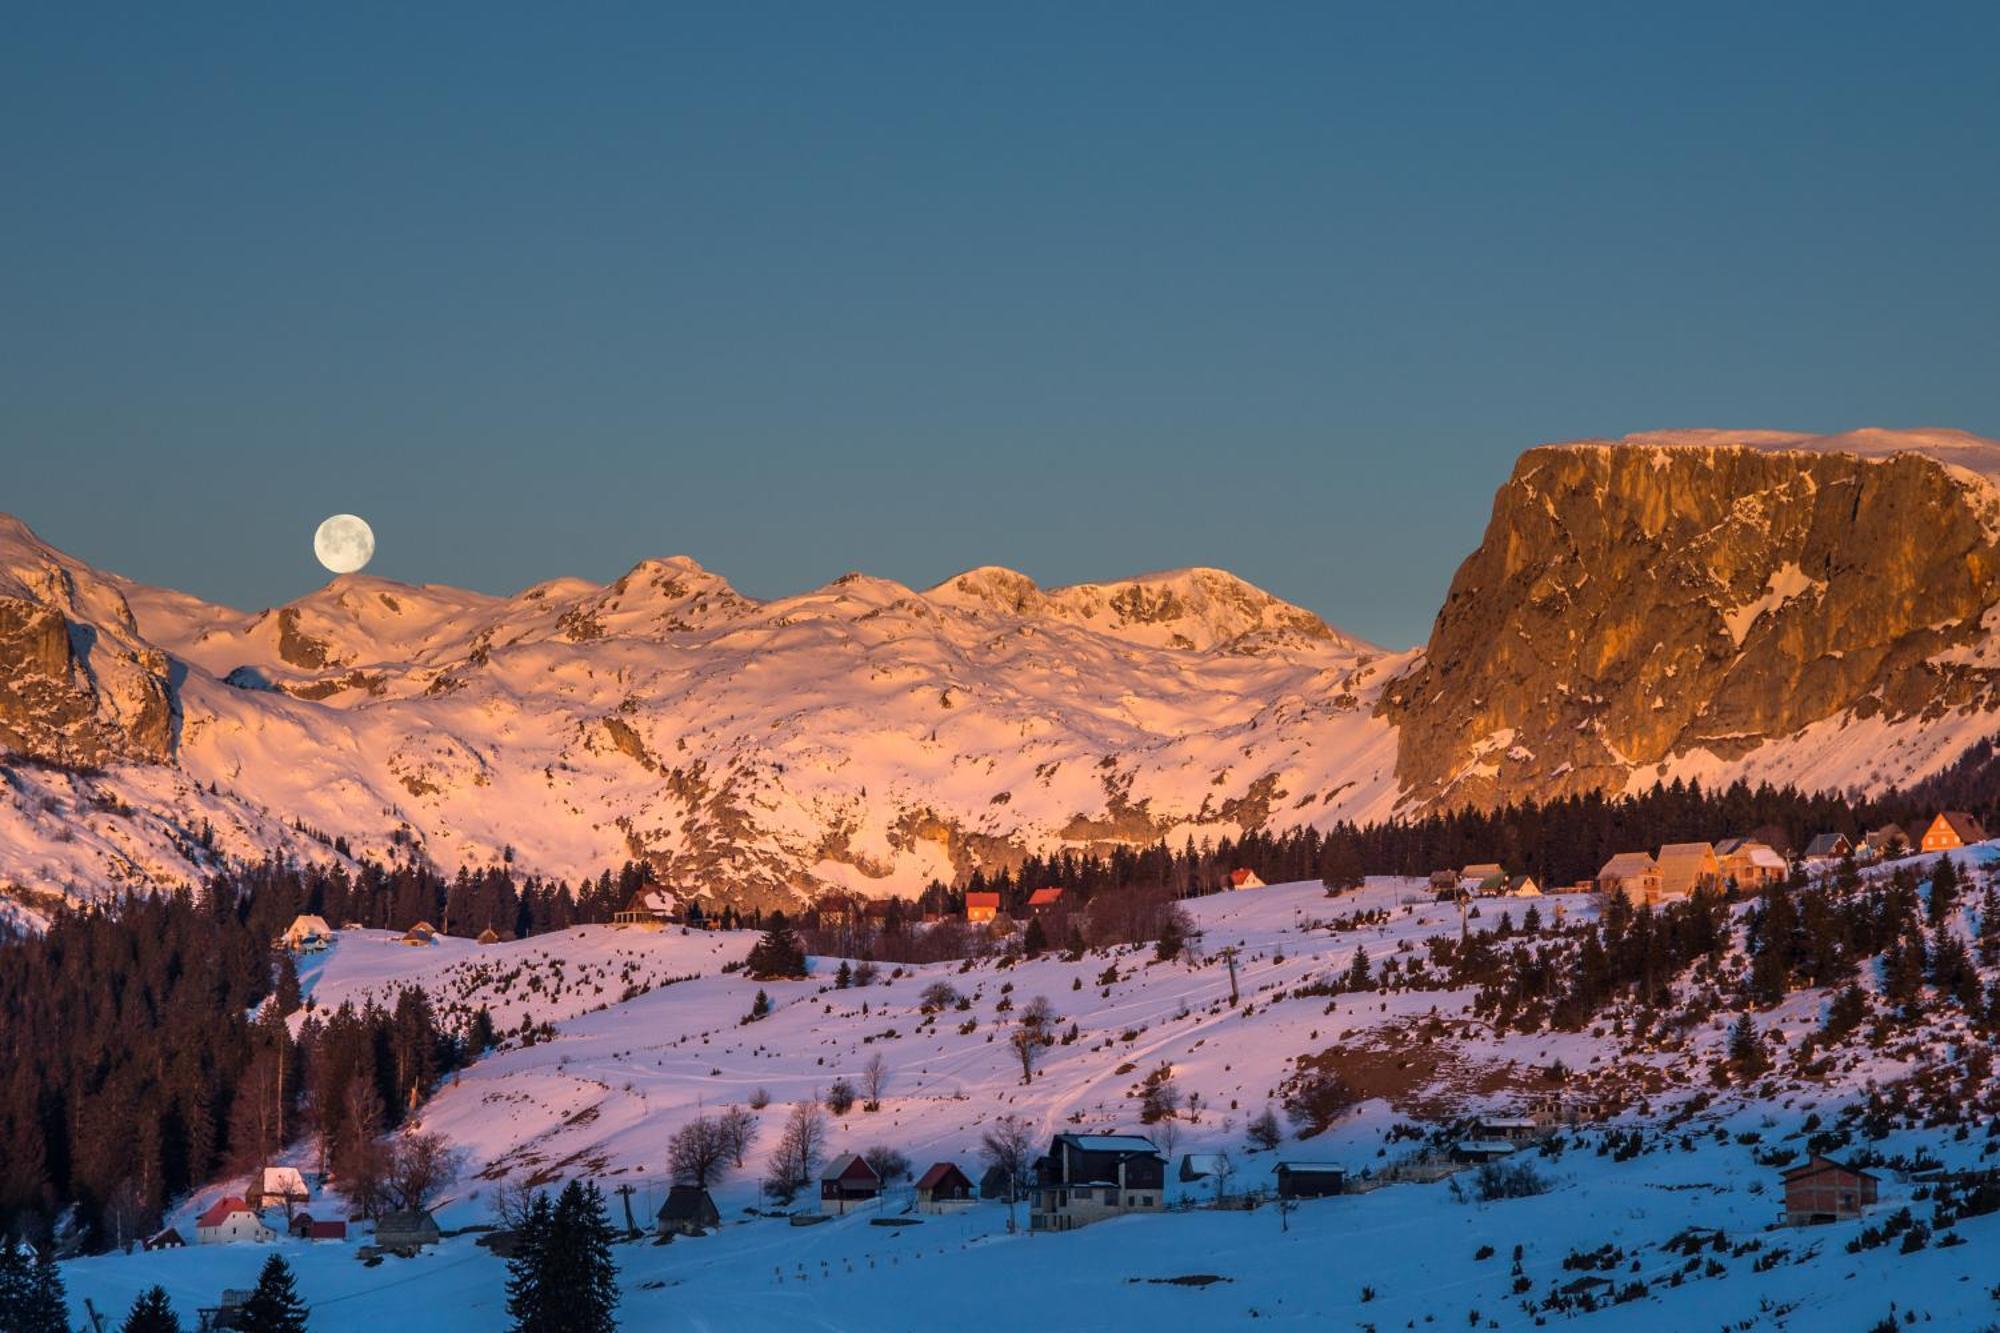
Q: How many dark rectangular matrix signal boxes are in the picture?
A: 0